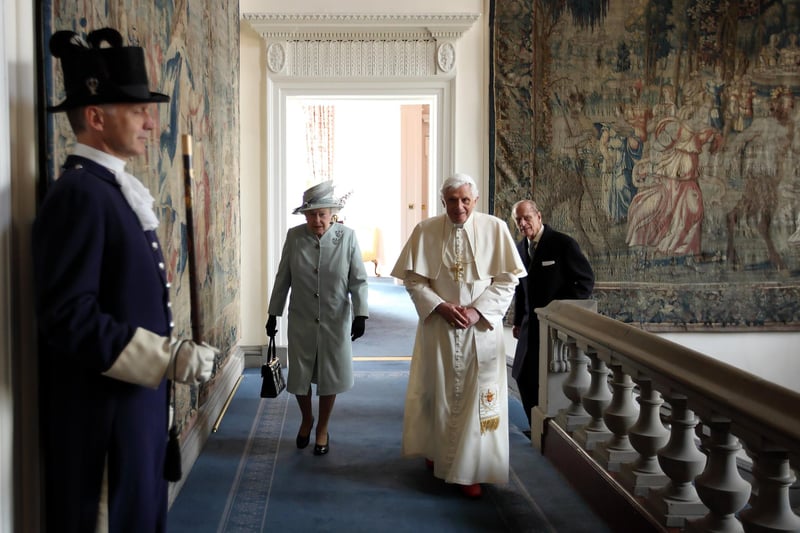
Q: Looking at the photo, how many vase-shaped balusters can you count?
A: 7